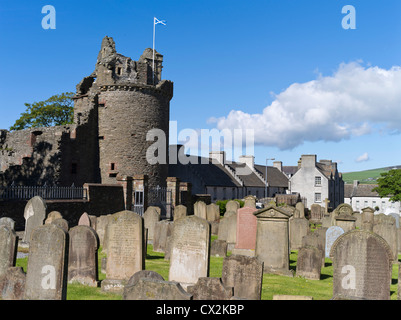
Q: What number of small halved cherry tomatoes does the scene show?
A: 0